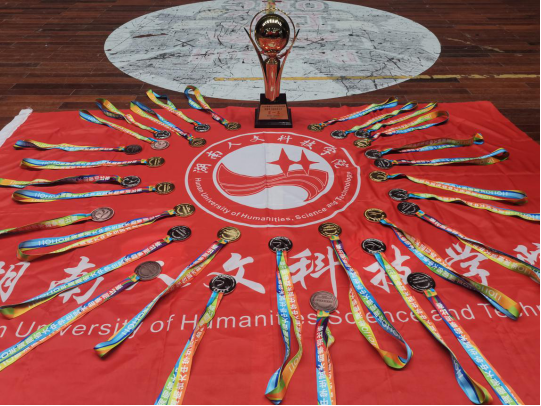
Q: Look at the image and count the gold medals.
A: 11